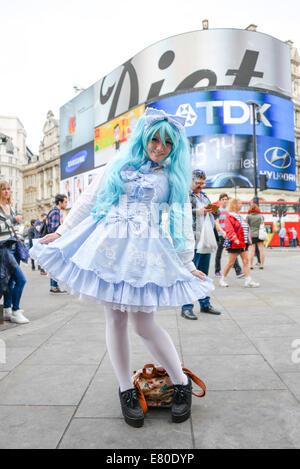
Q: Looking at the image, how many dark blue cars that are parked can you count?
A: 0